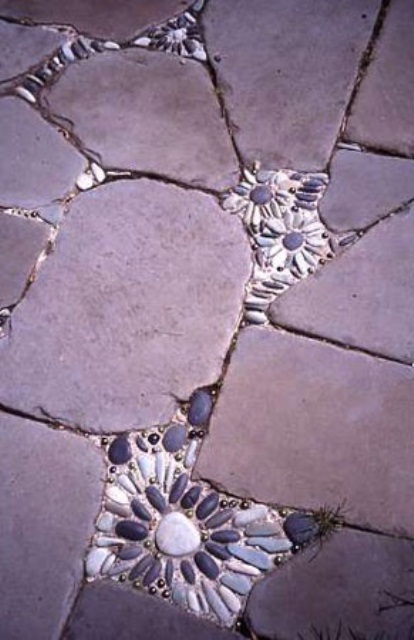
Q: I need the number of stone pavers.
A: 14